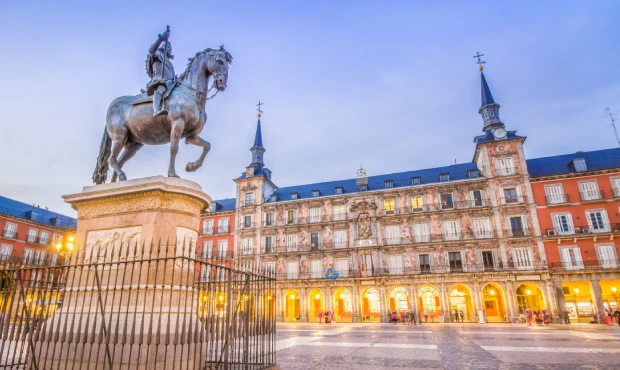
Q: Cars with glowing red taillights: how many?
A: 0